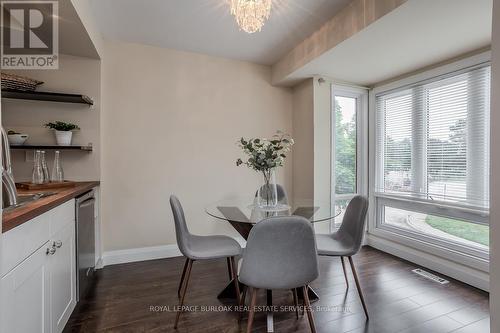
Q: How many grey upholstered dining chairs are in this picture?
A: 4